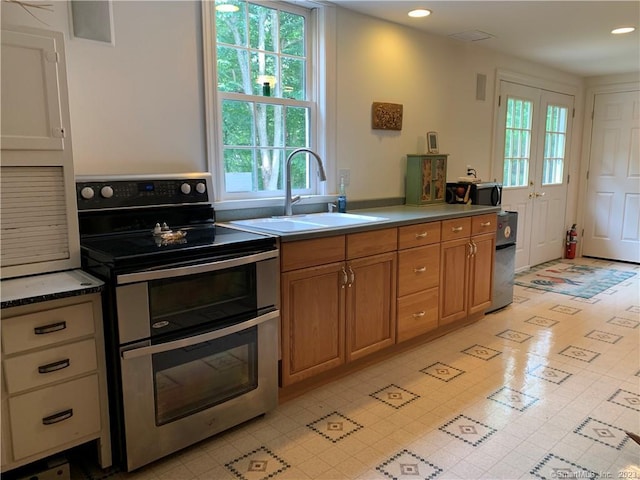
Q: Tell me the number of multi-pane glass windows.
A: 3